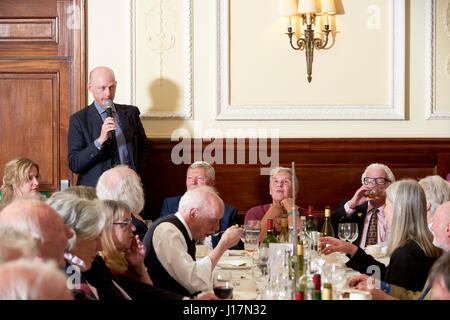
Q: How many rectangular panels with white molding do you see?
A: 3